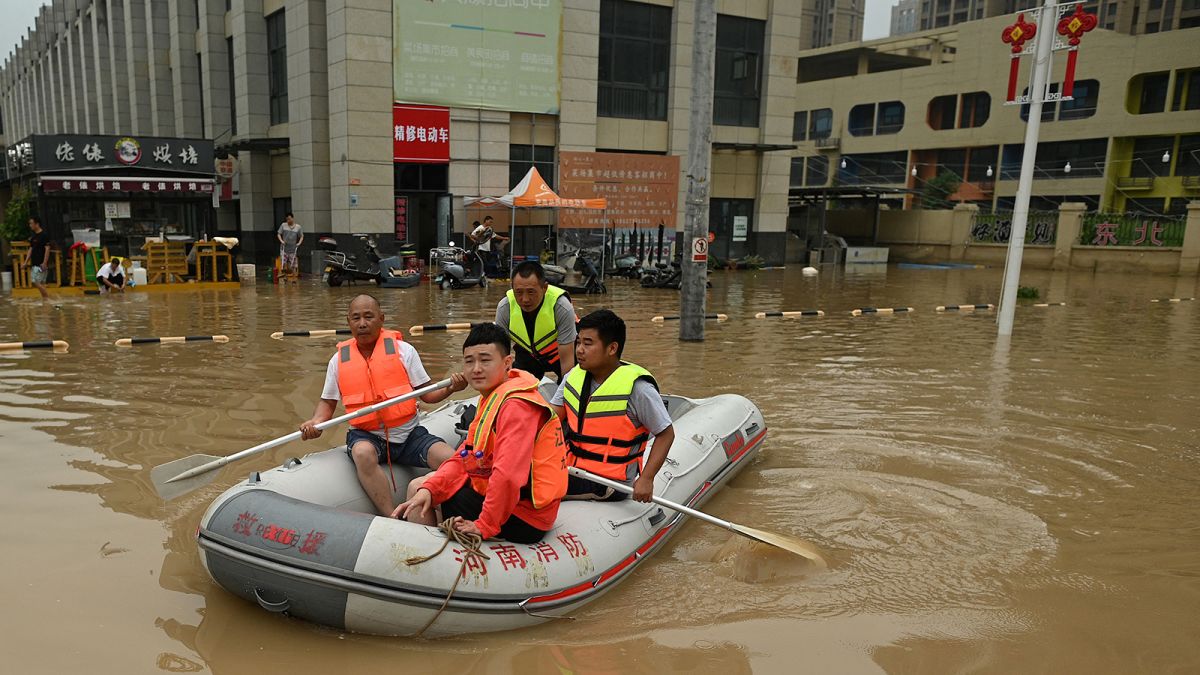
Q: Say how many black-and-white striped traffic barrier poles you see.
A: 10